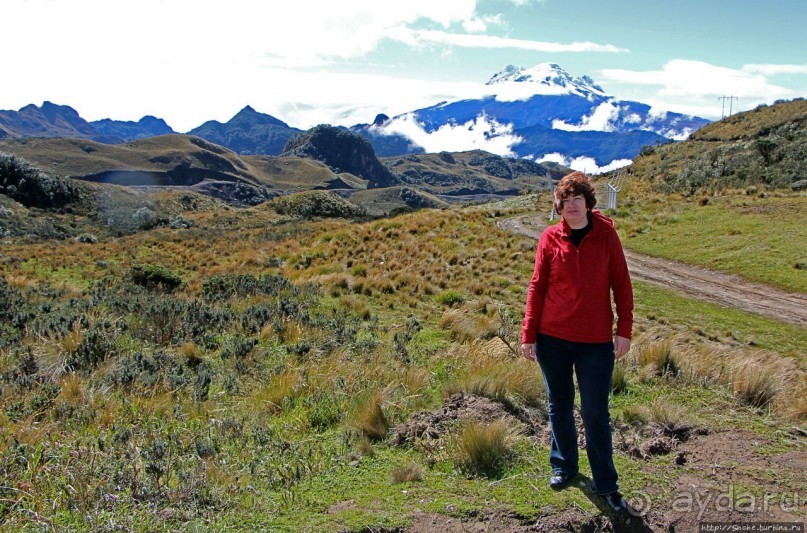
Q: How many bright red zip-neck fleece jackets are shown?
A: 1